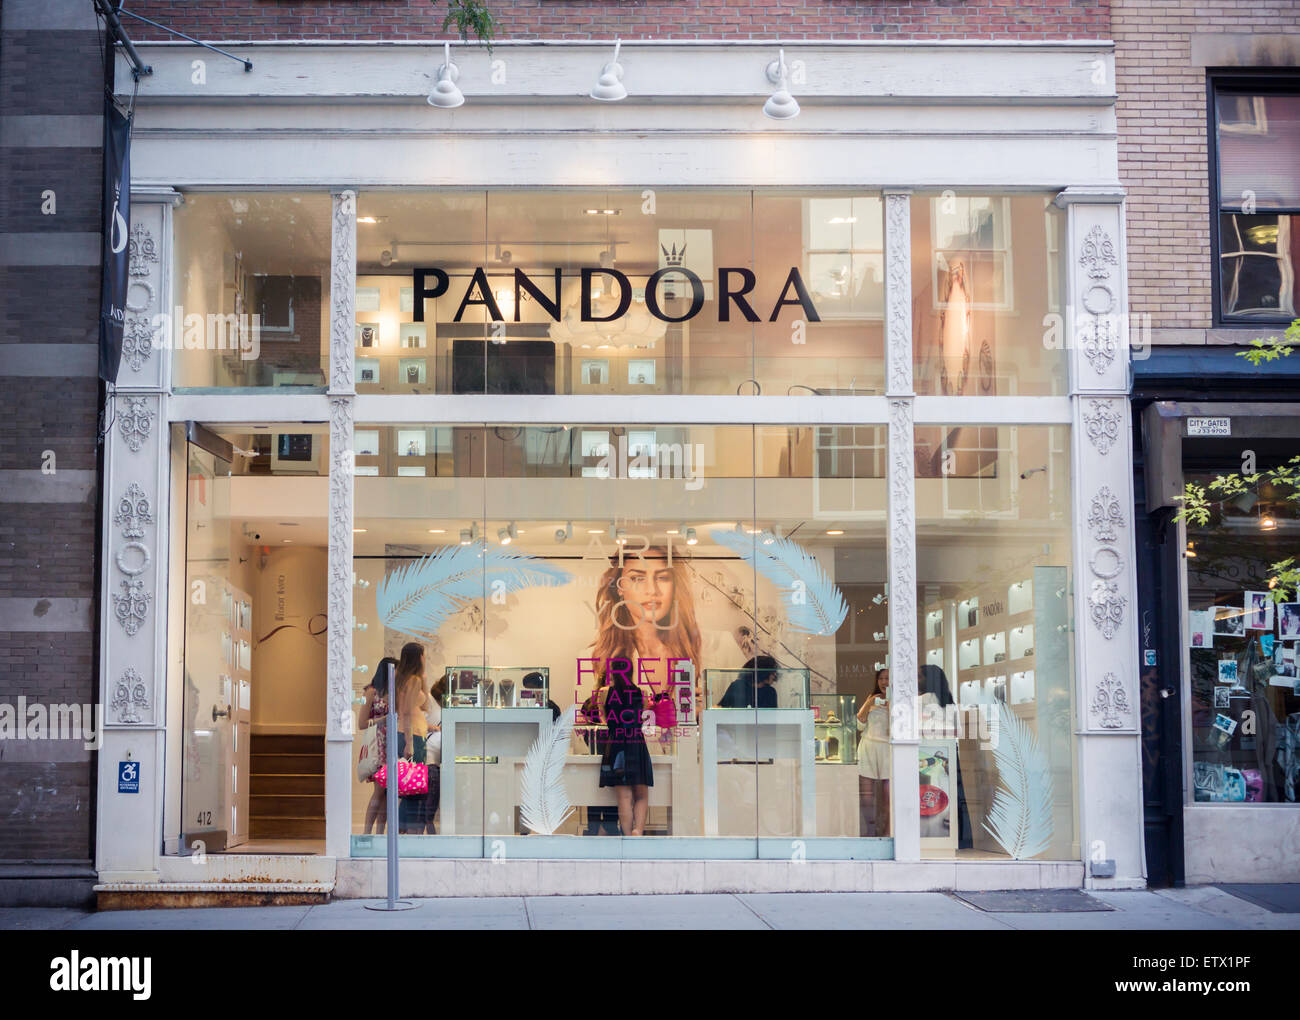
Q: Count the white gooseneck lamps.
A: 3